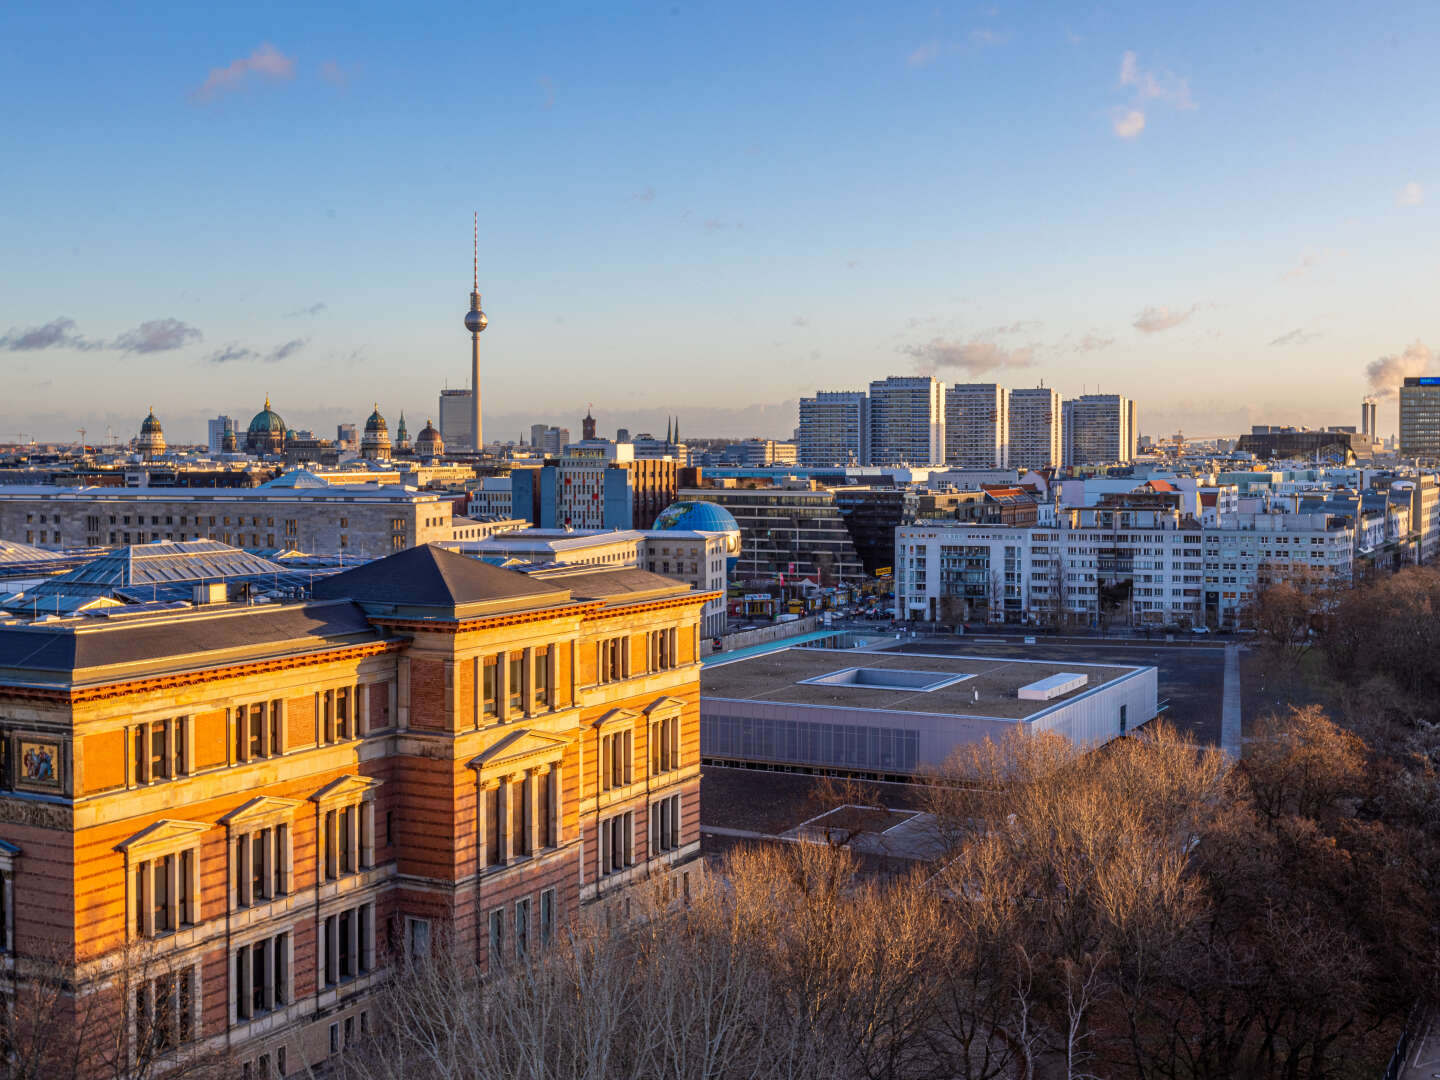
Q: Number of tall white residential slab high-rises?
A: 5